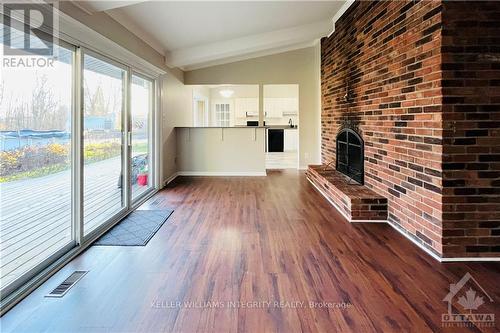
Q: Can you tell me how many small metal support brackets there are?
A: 3